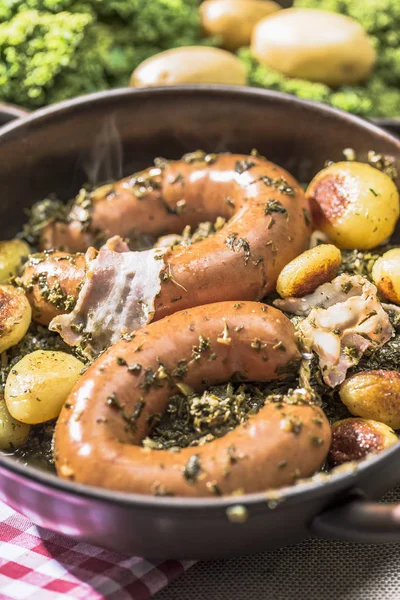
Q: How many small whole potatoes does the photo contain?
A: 12